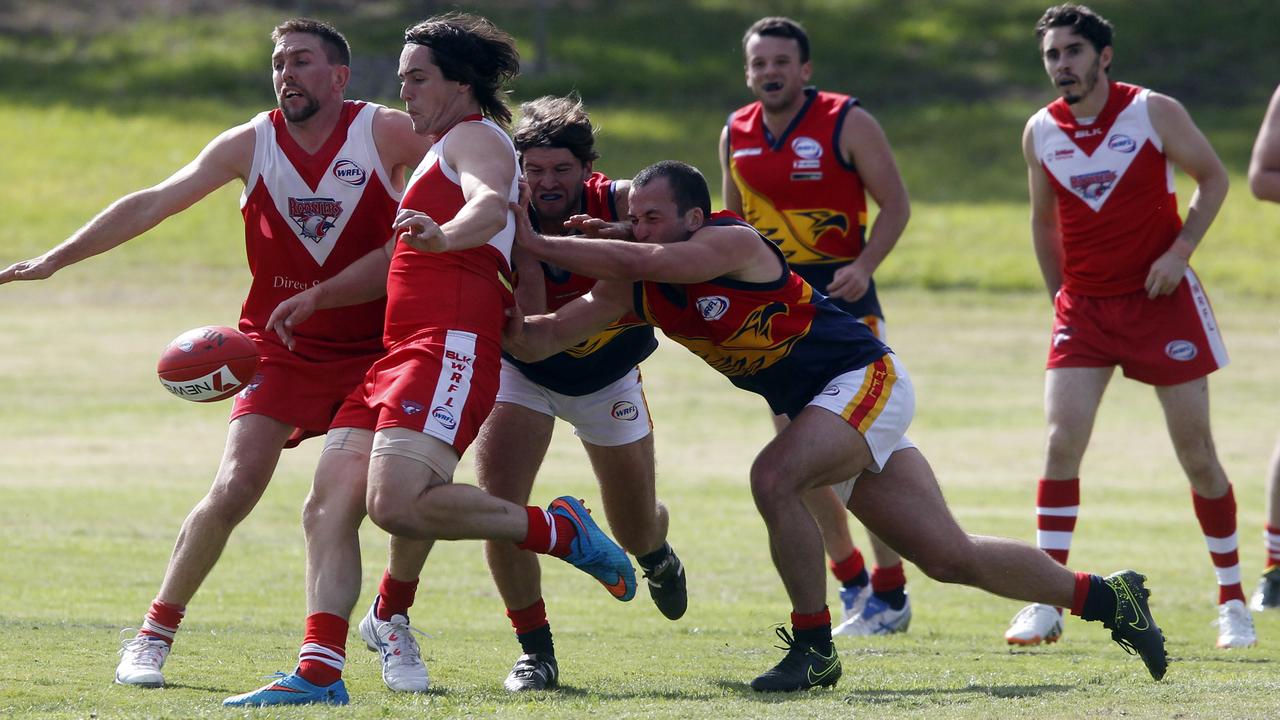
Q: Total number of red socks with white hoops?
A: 6